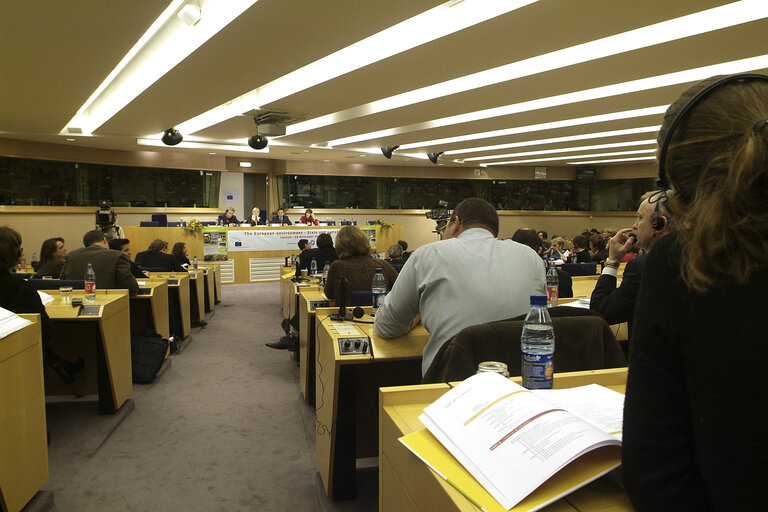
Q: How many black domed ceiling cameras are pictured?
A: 4